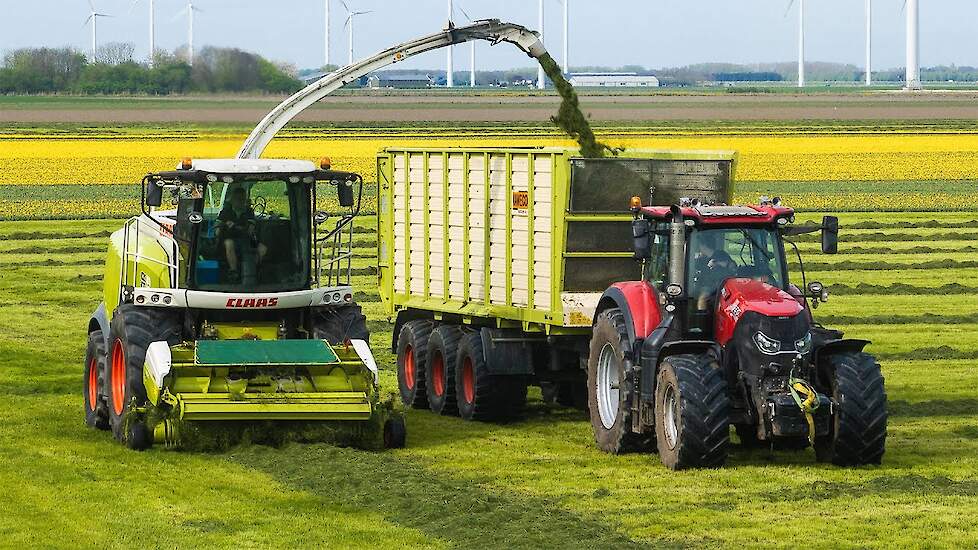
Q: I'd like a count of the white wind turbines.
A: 12